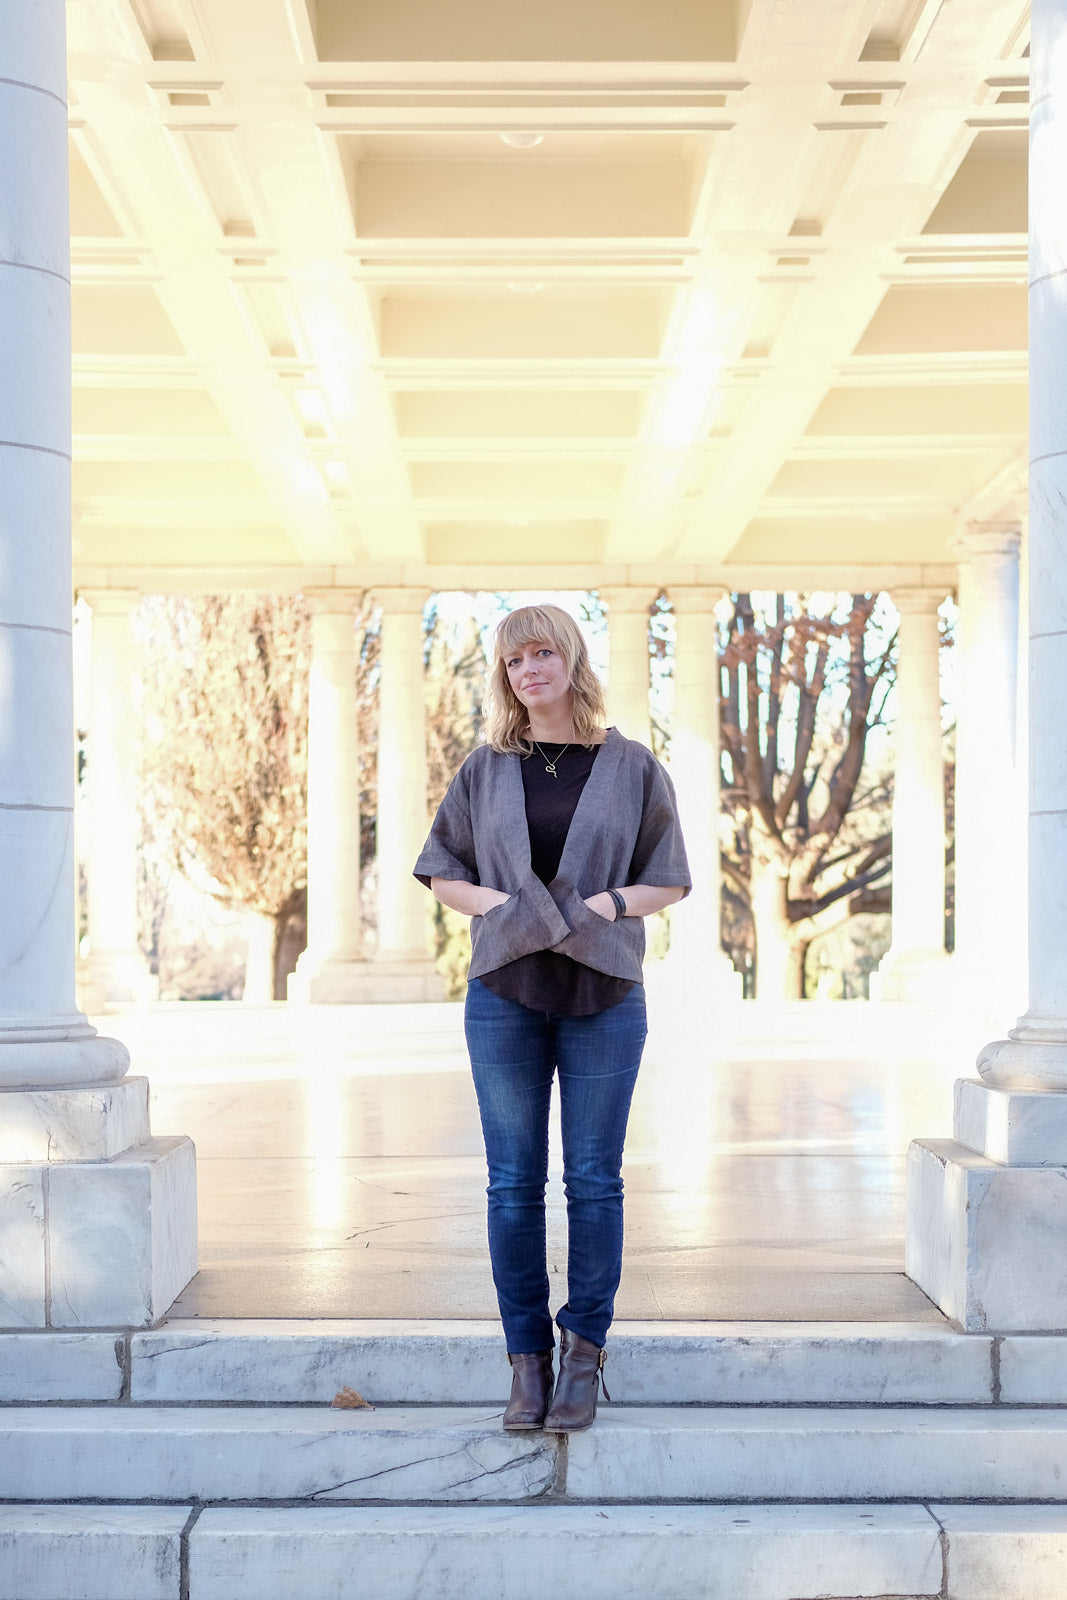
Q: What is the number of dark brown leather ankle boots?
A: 2